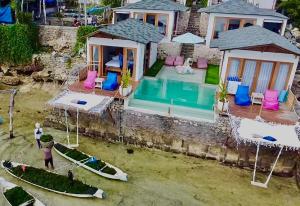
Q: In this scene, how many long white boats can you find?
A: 3